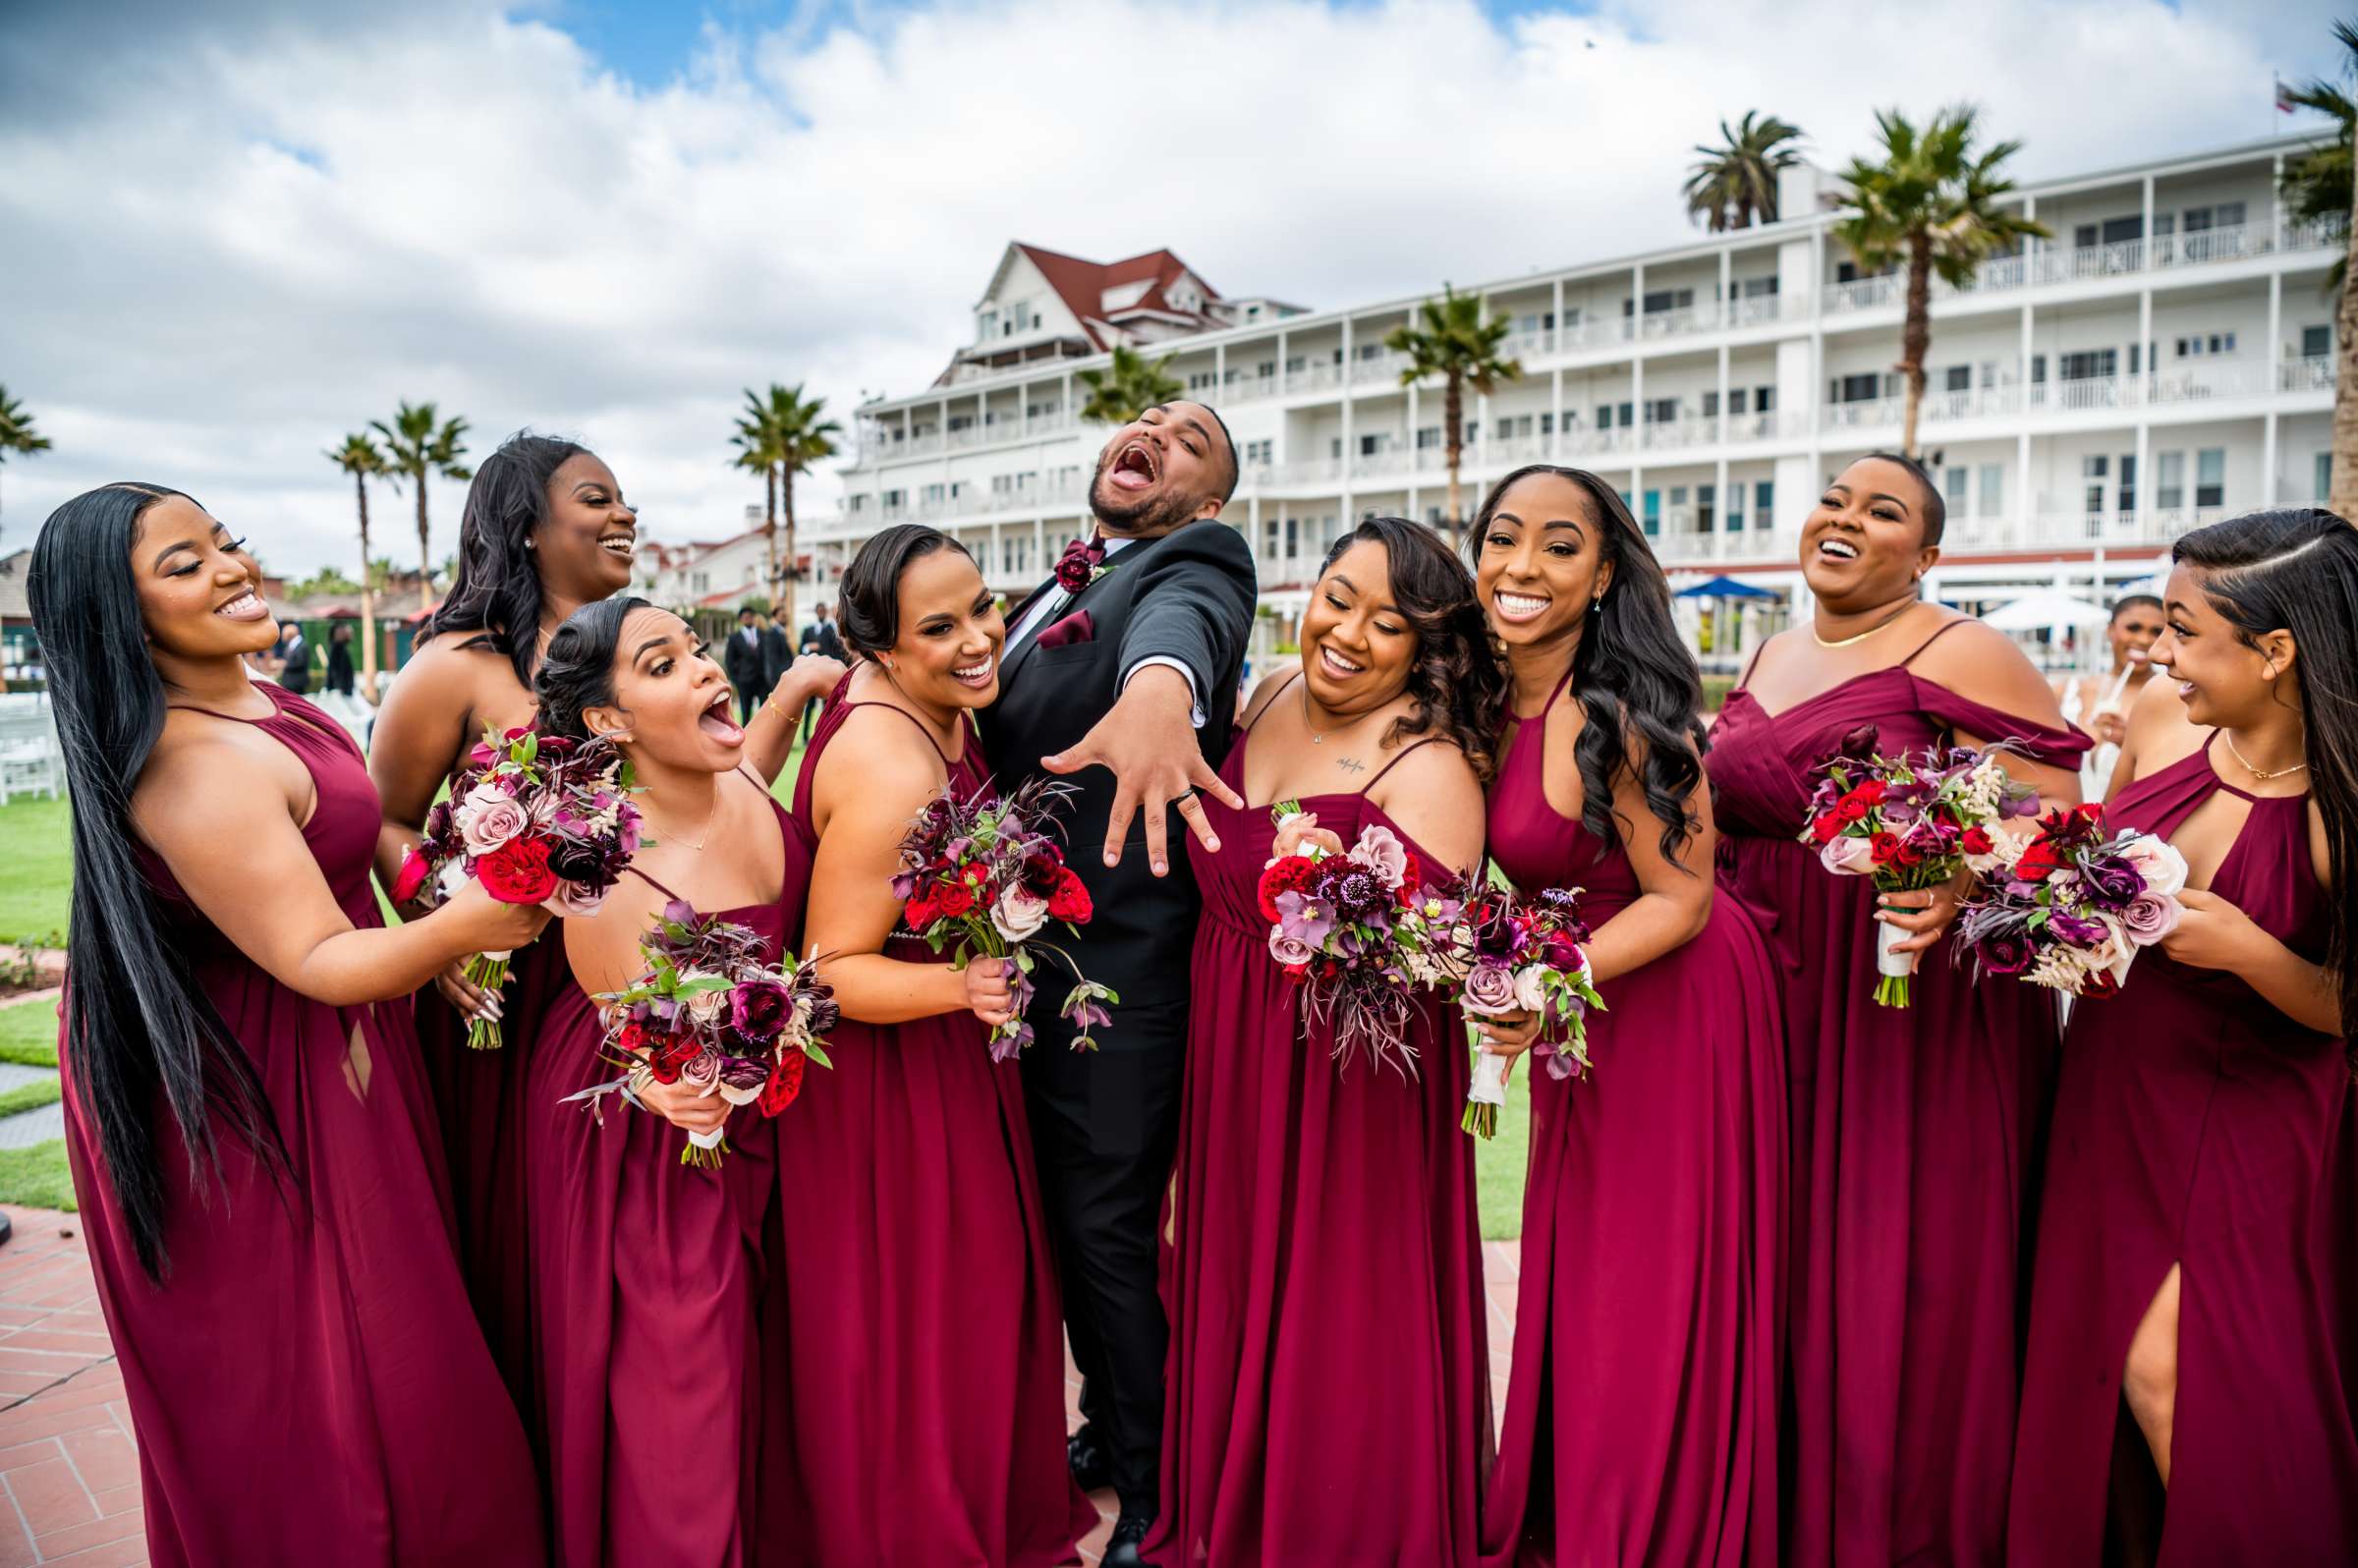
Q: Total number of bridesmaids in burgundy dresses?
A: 8